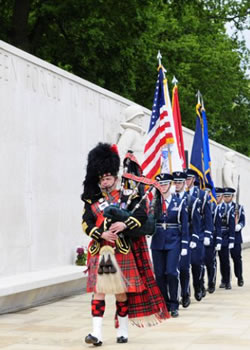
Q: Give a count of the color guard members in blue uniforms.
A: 6